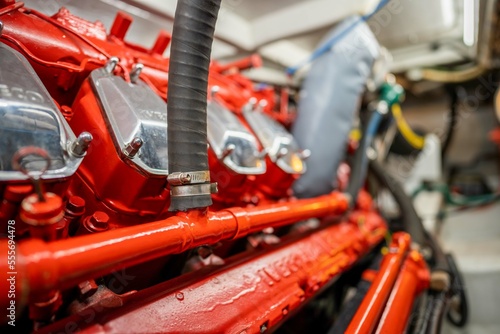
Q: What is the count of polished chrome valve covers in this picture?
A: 4